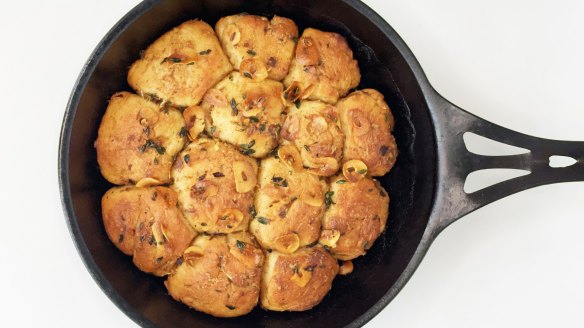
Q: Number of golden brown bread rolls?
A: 13